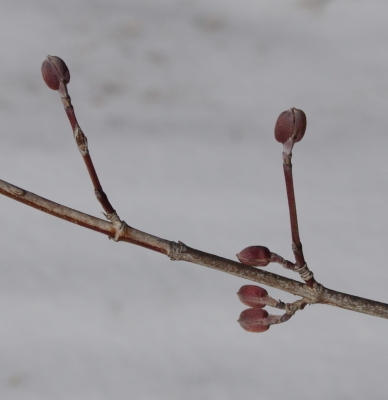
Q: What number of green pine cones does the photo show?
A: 0